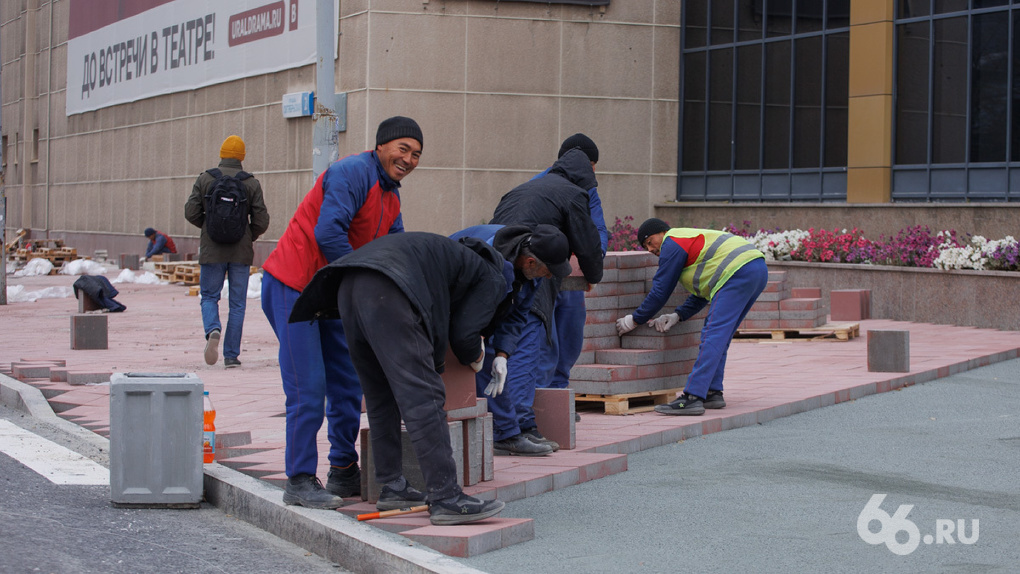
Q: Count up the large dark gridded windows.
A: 2